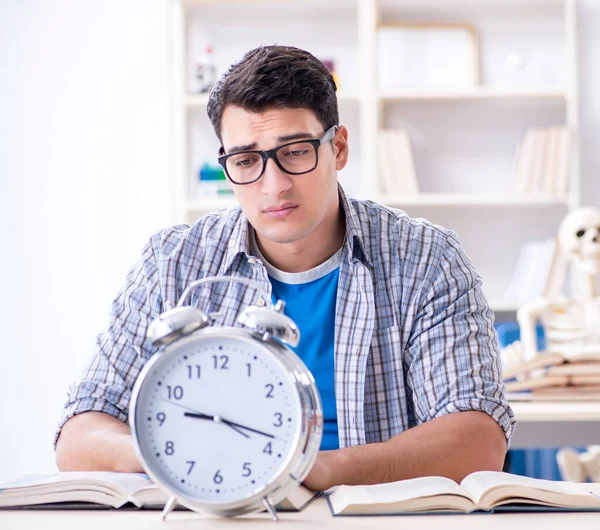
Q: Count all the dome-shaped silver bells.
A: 2